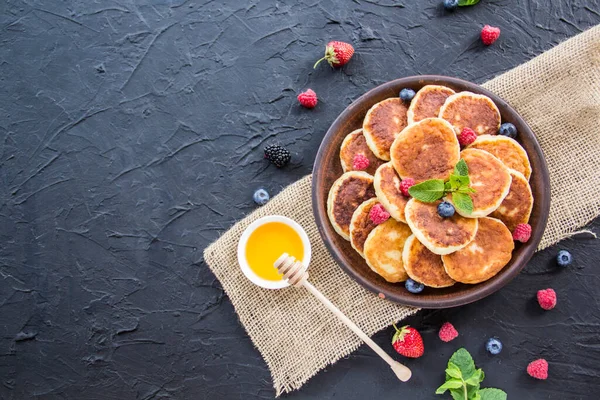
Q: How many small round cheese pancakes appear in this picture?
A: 15